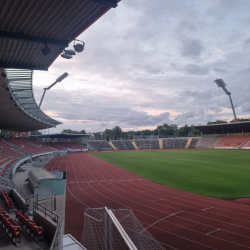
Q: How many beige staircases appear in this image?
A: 4